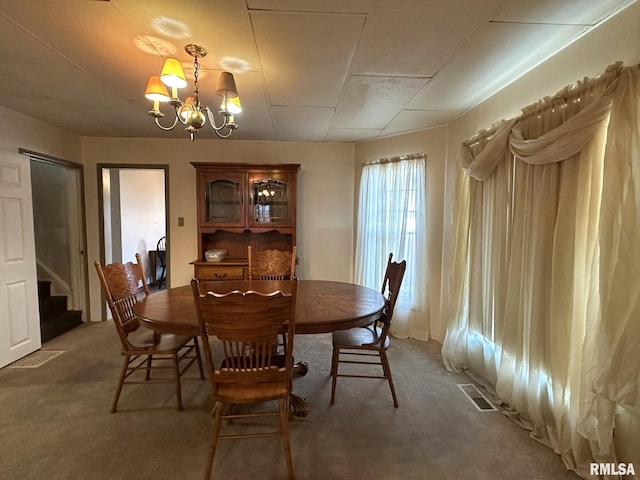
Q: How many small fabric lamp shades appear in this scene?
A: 5